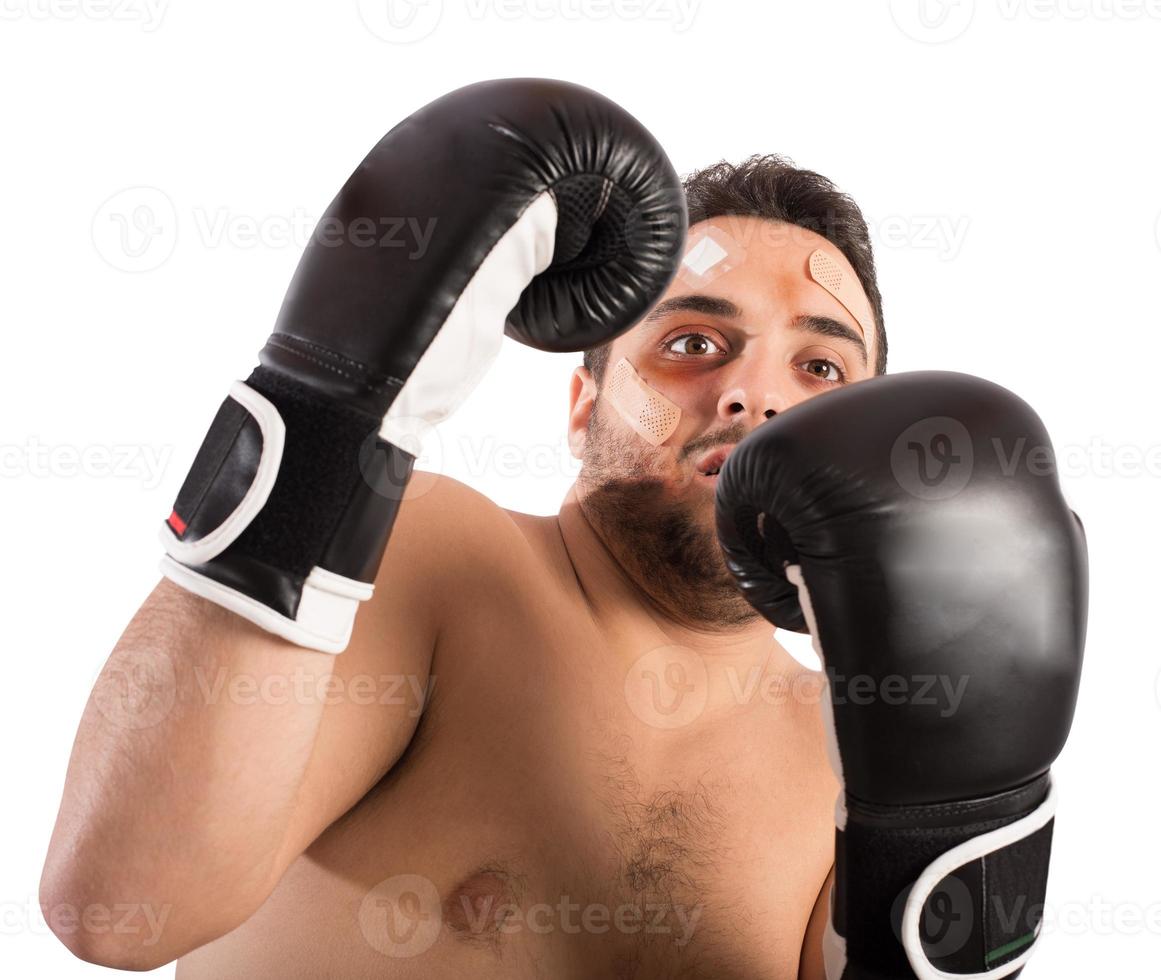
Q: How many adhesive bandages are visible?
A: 3